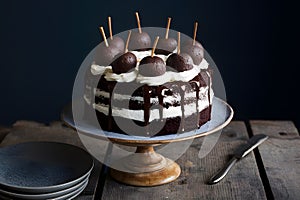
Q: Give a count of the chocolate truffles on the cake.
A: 8